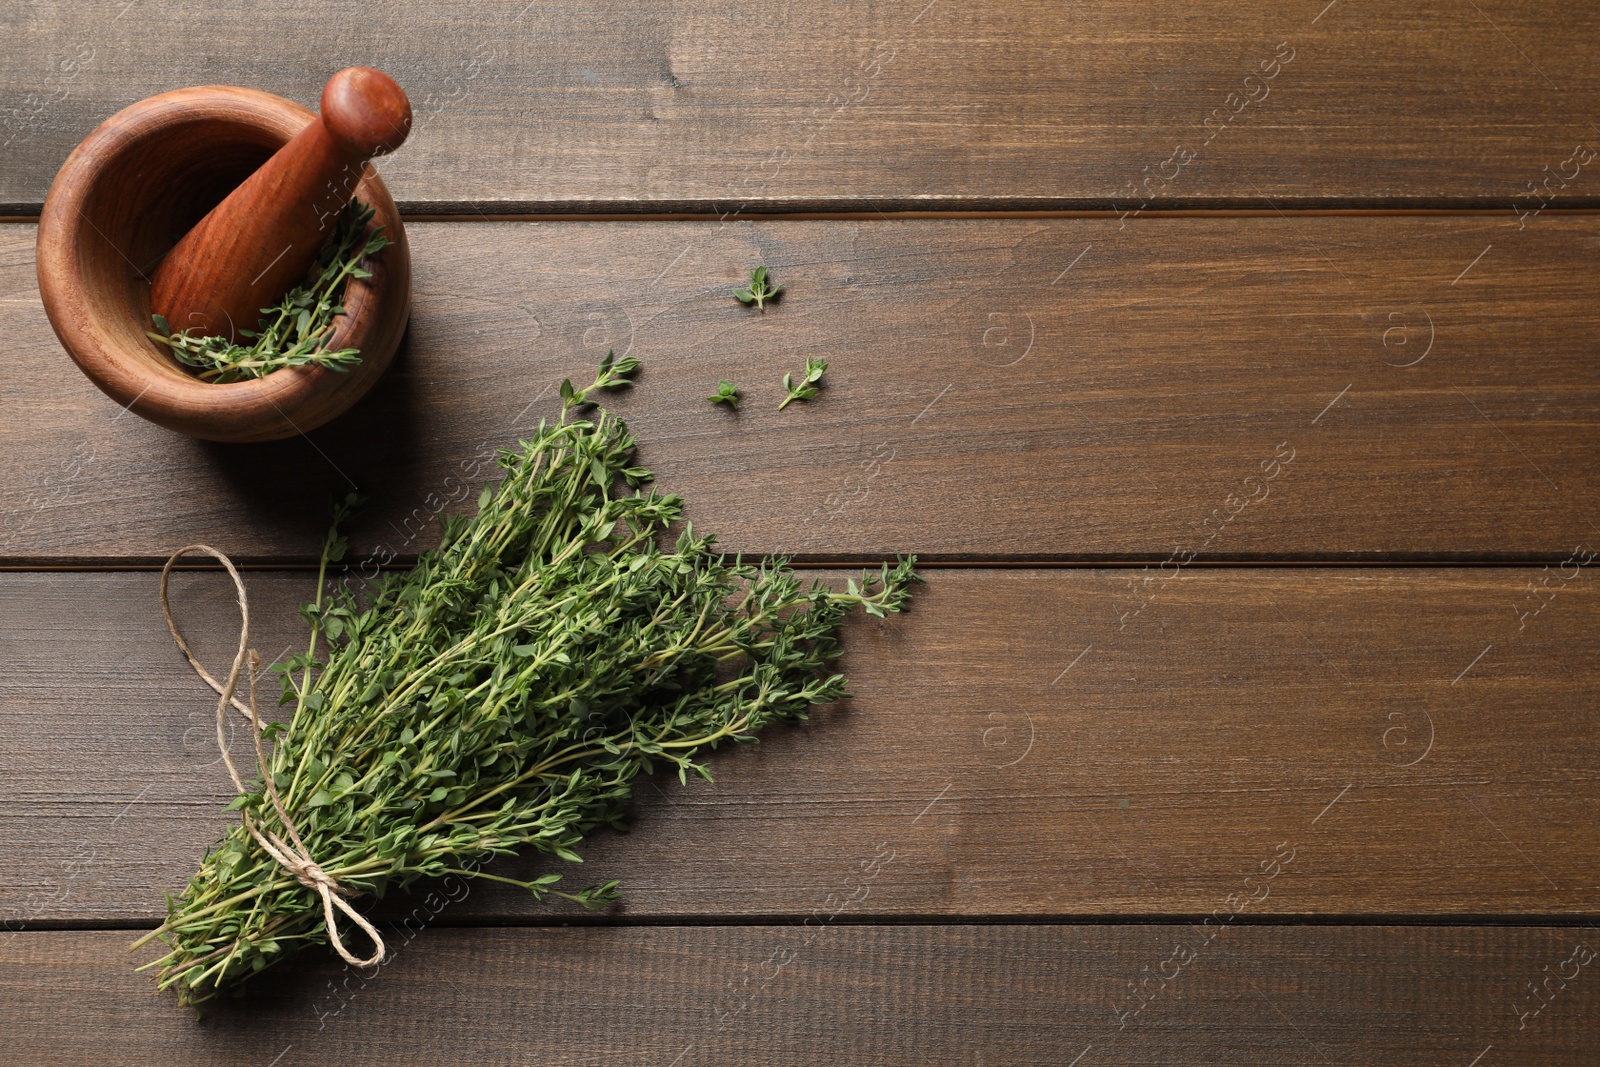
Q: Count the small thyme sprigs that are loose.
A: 3